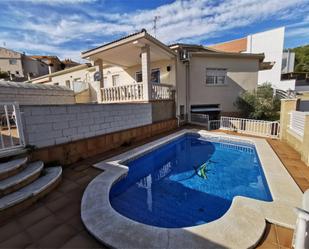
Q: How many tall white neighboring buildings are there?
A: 1